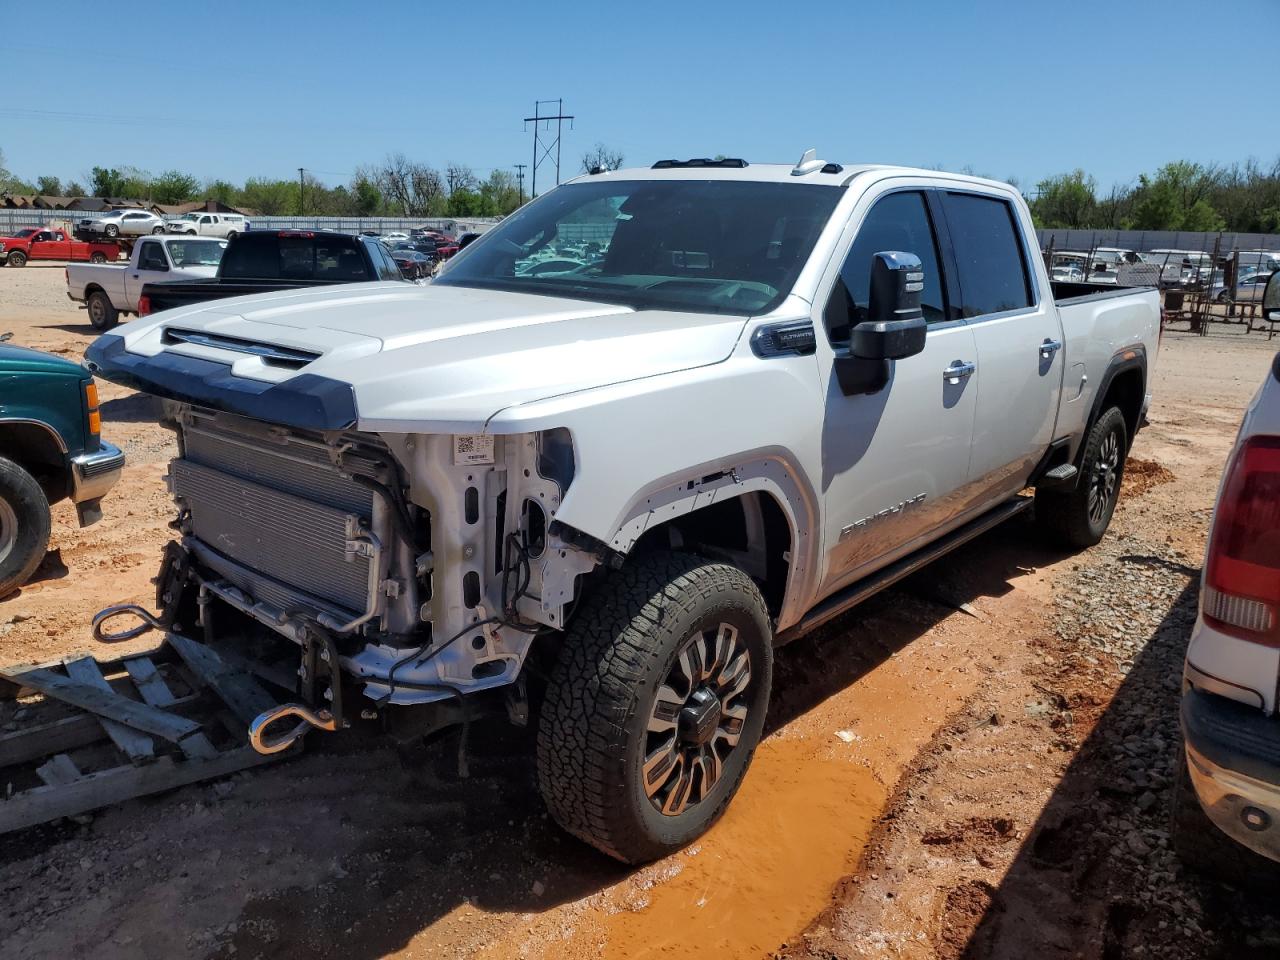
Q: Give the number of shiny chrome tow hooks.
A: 2